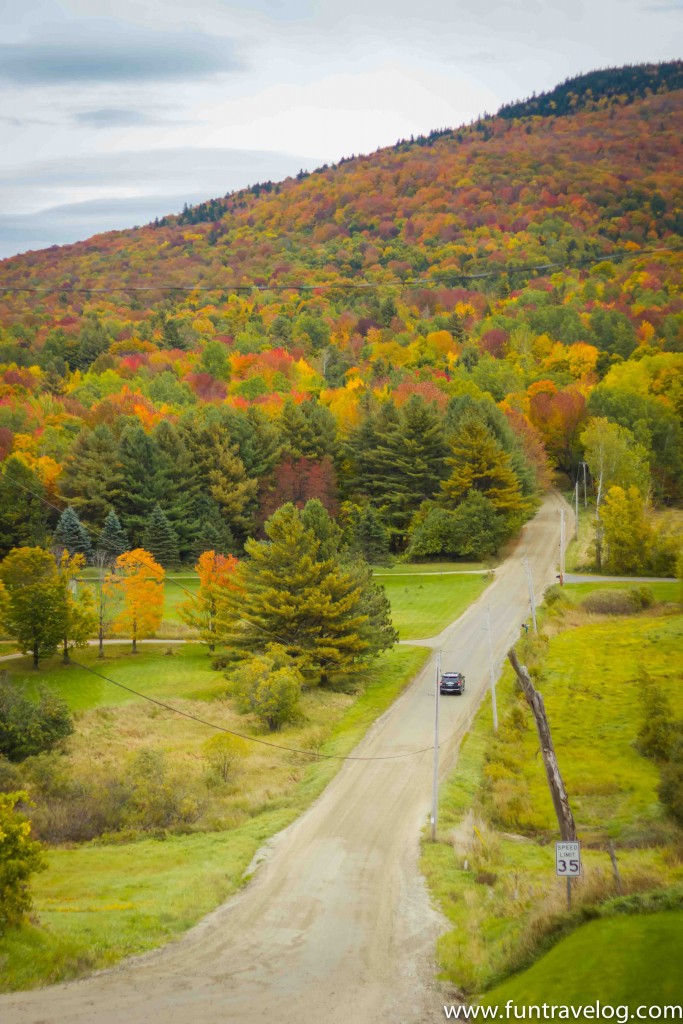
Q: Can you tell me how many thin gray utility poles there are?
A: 6